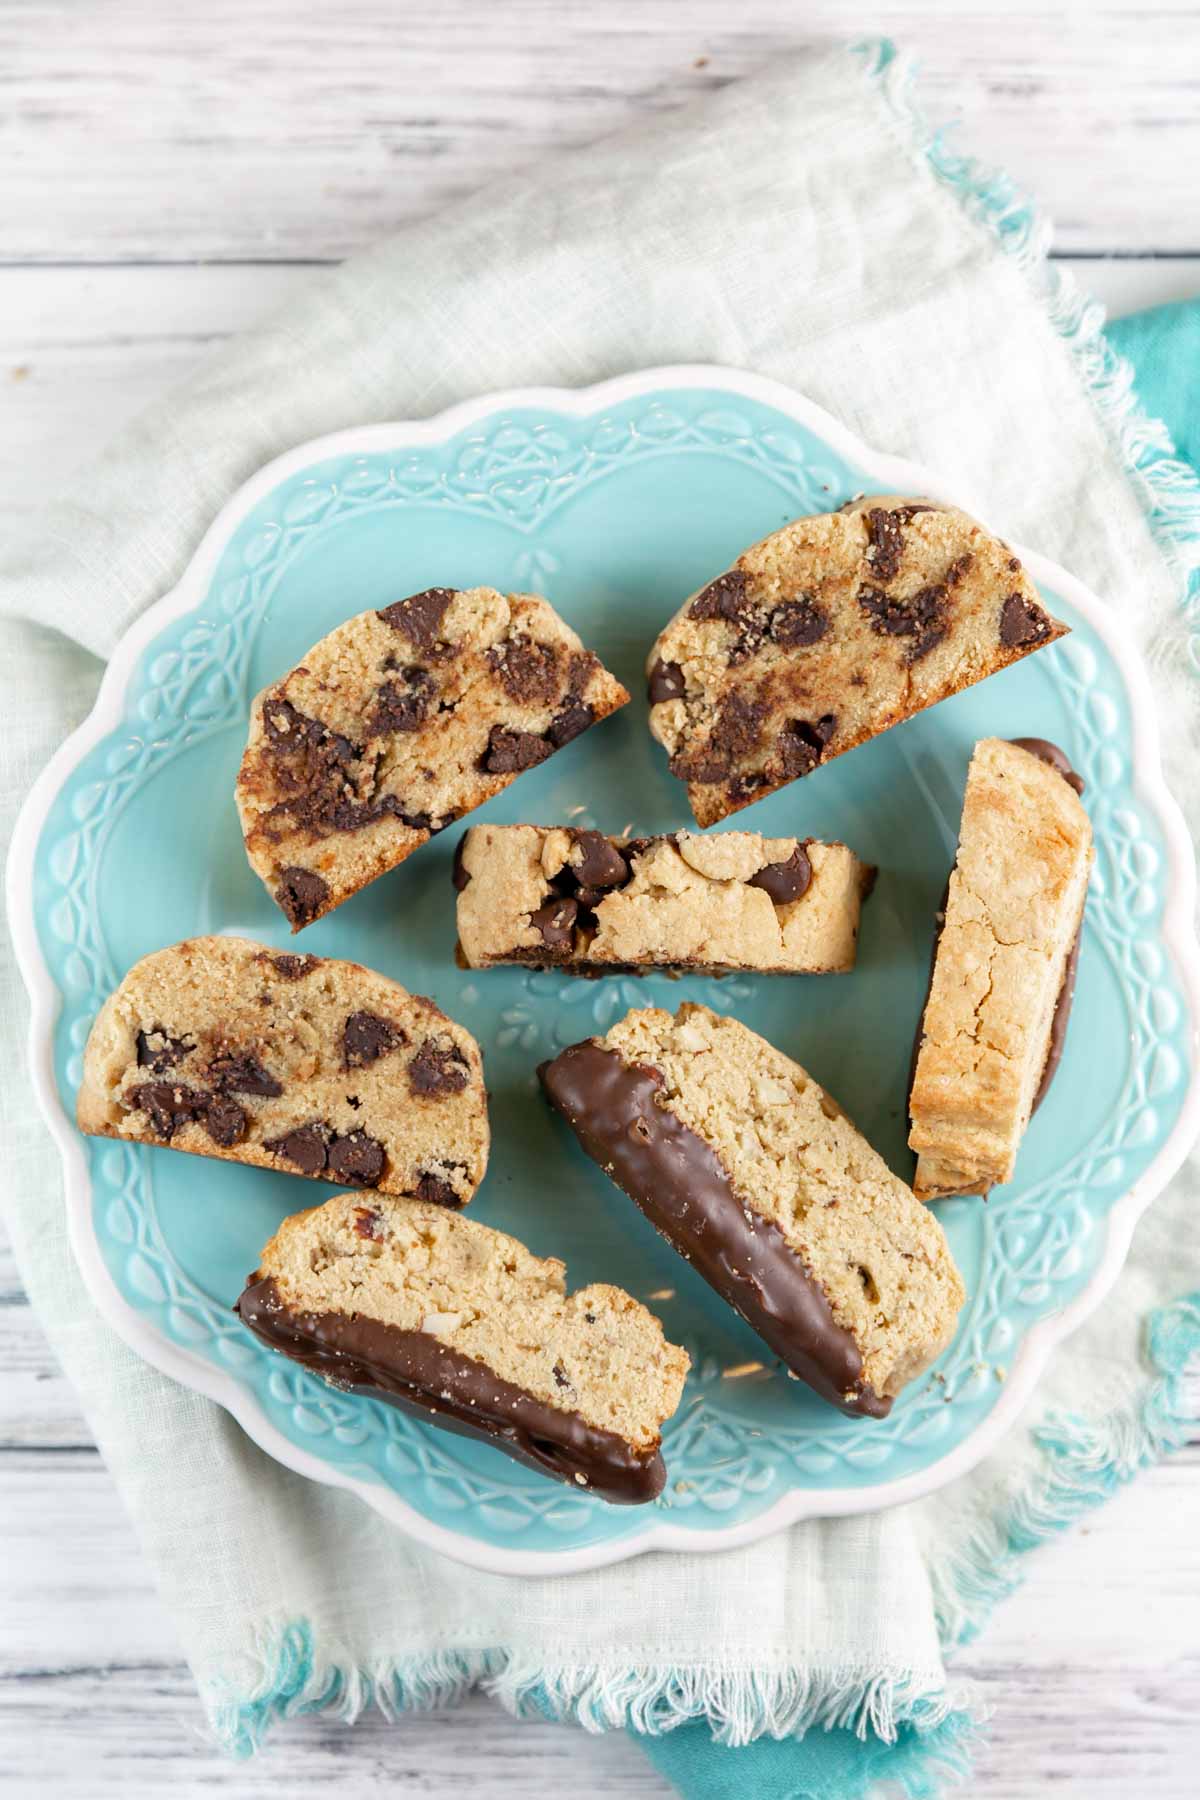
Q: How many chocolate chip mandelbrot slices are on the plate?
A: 4